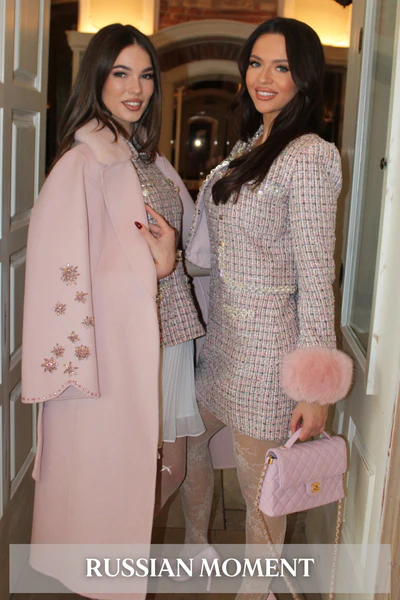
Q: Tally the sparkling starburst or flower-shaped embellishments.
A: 9